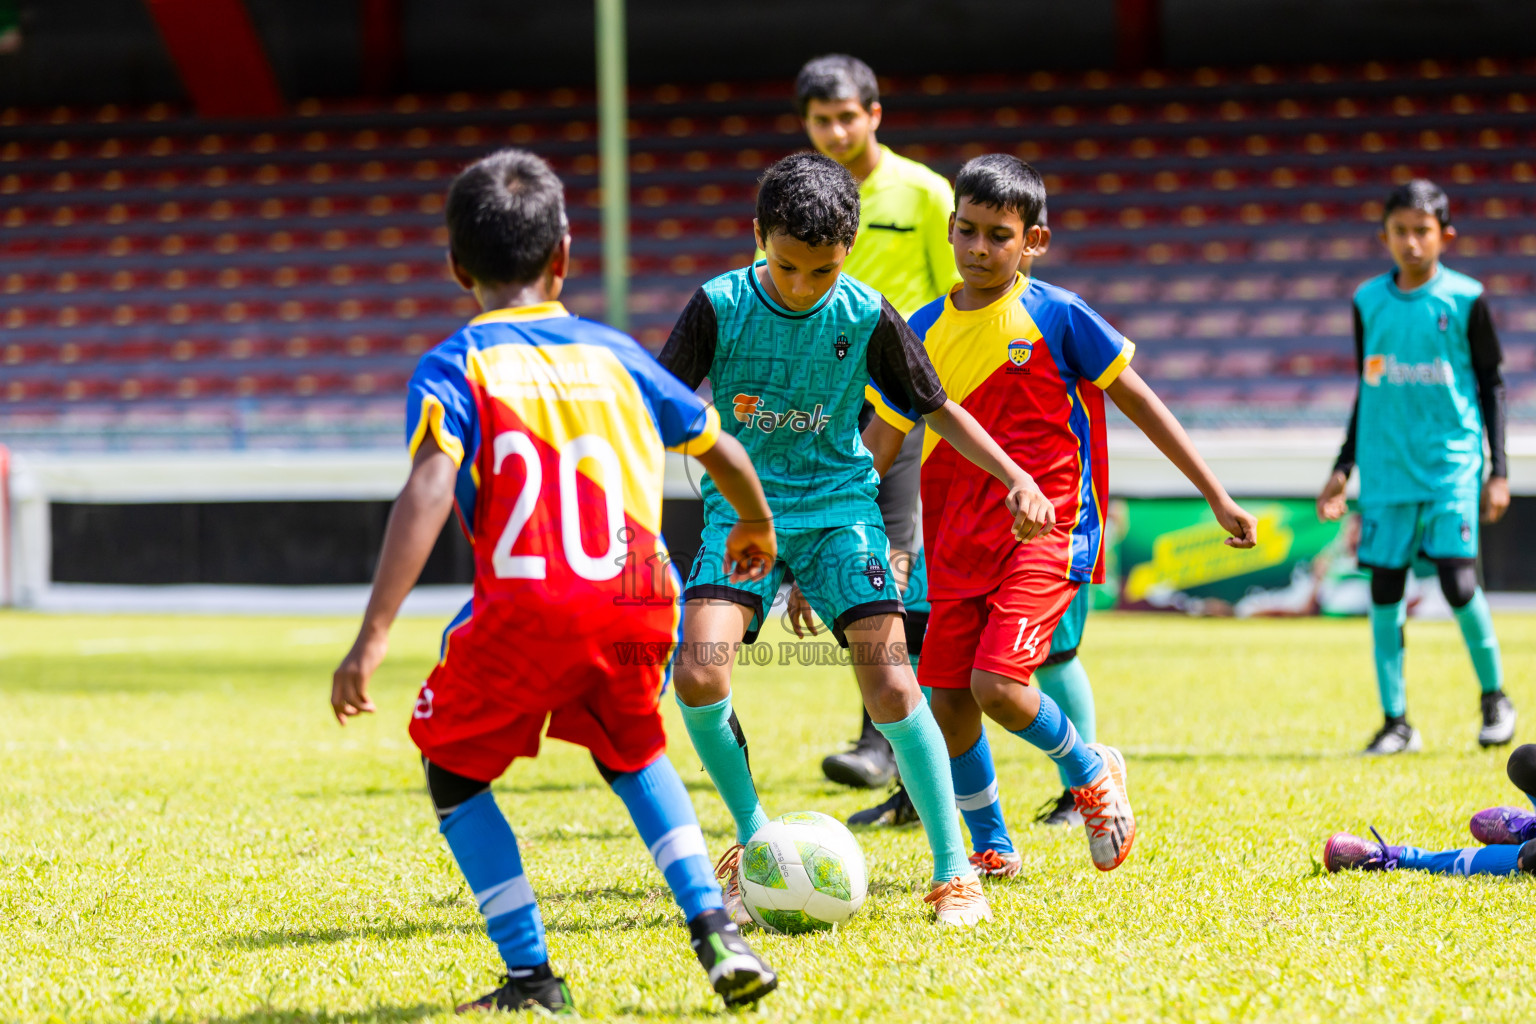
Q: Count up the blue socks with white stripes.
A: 5